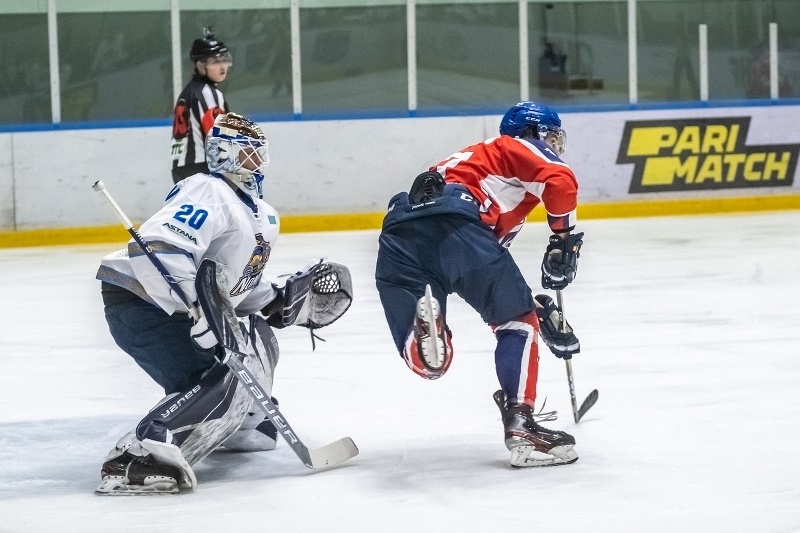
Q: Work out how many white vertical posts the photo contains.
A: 8